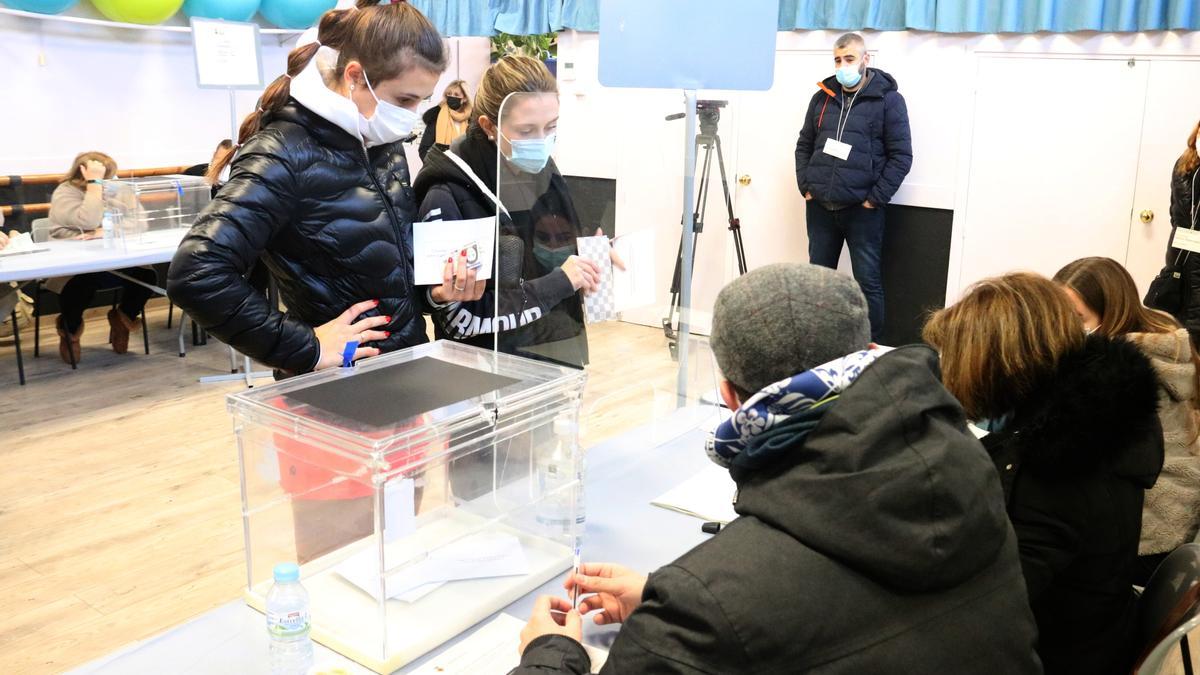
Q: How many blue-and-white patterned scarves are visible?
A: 1